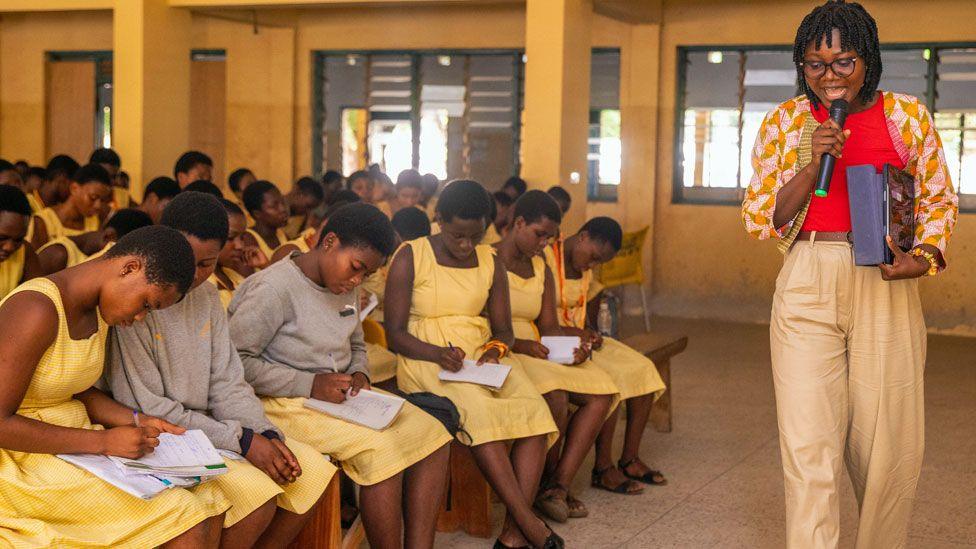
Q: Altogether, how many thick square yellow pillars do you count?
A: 2